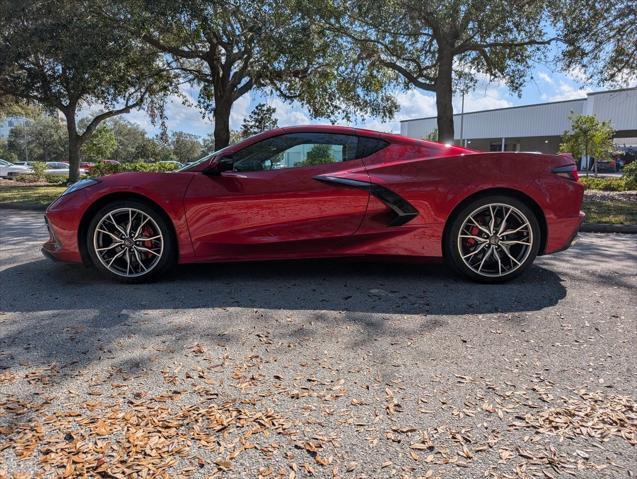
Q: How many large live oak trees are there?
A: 3